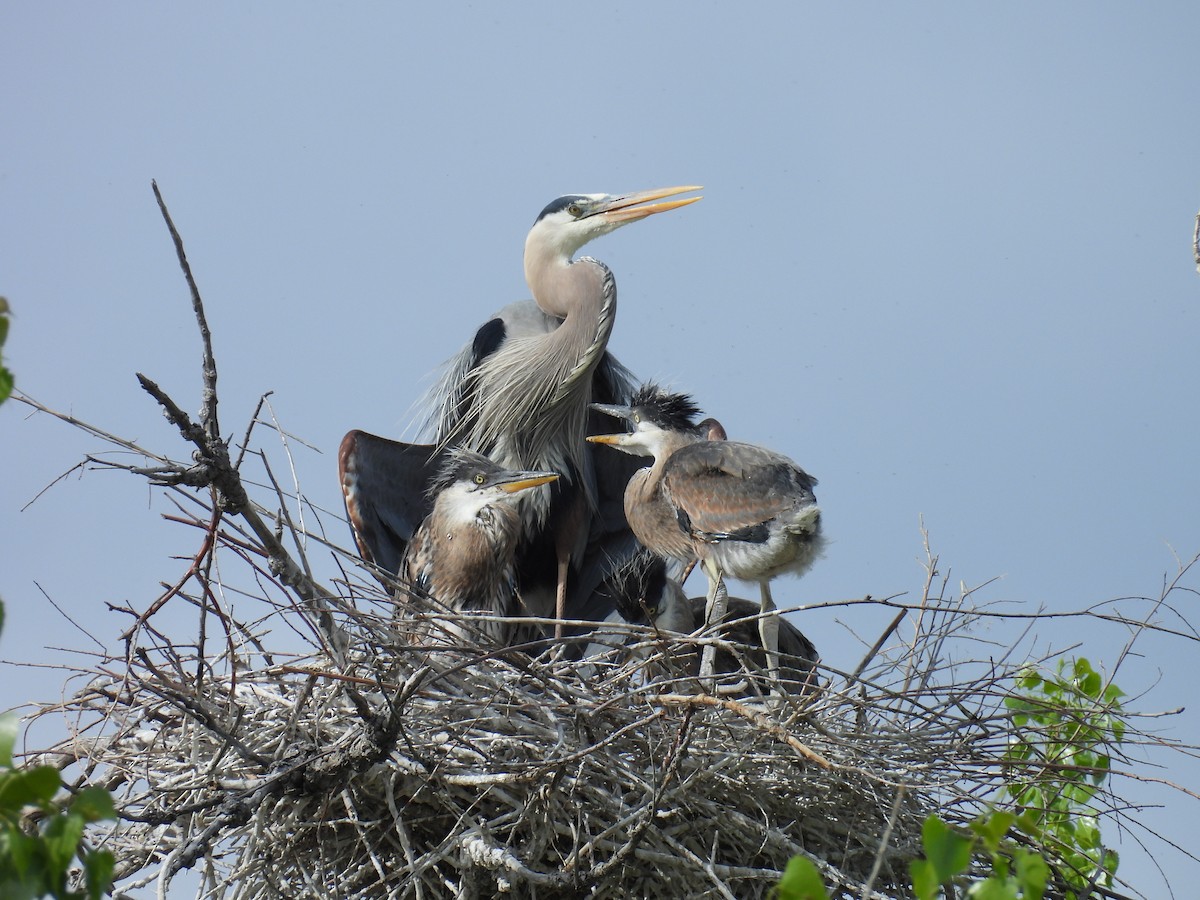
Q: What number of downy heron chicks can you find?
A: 3